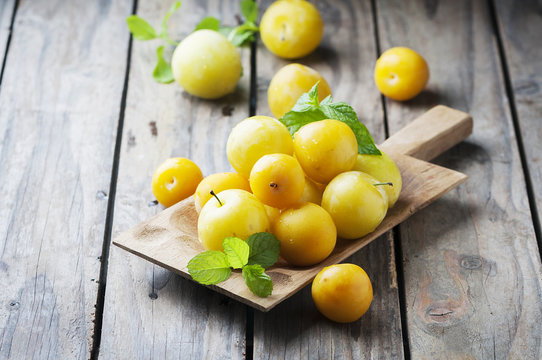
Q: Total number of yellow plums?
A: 15